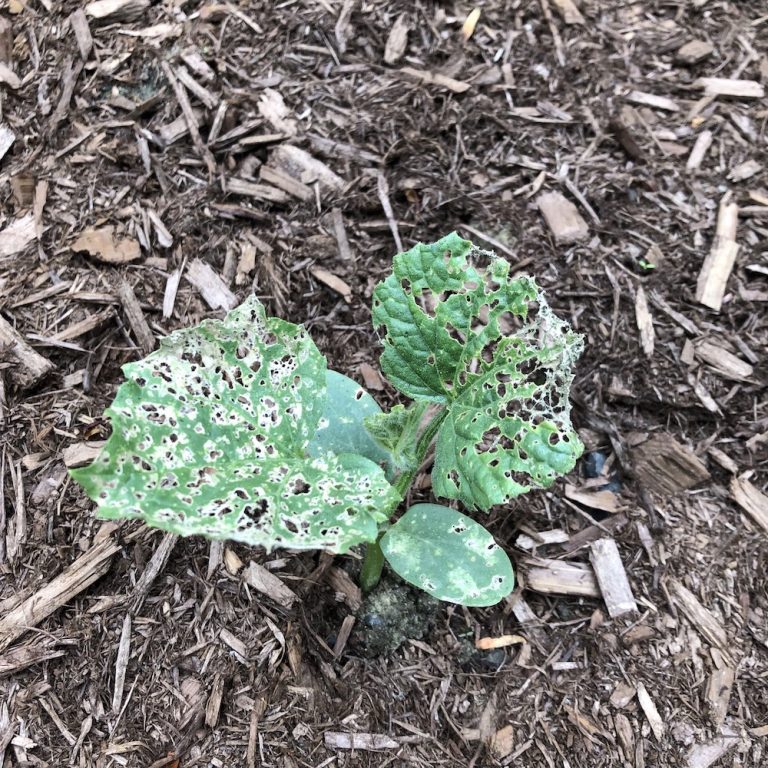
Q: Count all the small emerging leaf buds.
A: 1